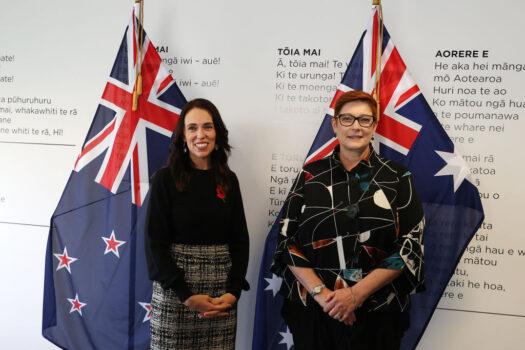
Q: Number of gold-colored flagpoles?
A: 2